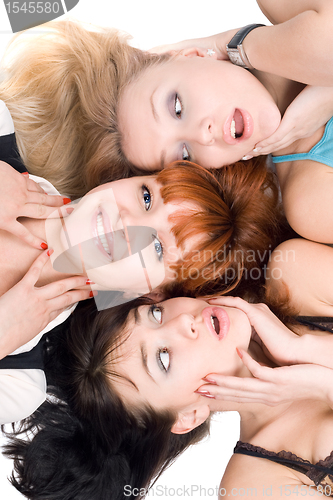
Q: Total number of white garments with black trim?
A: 1